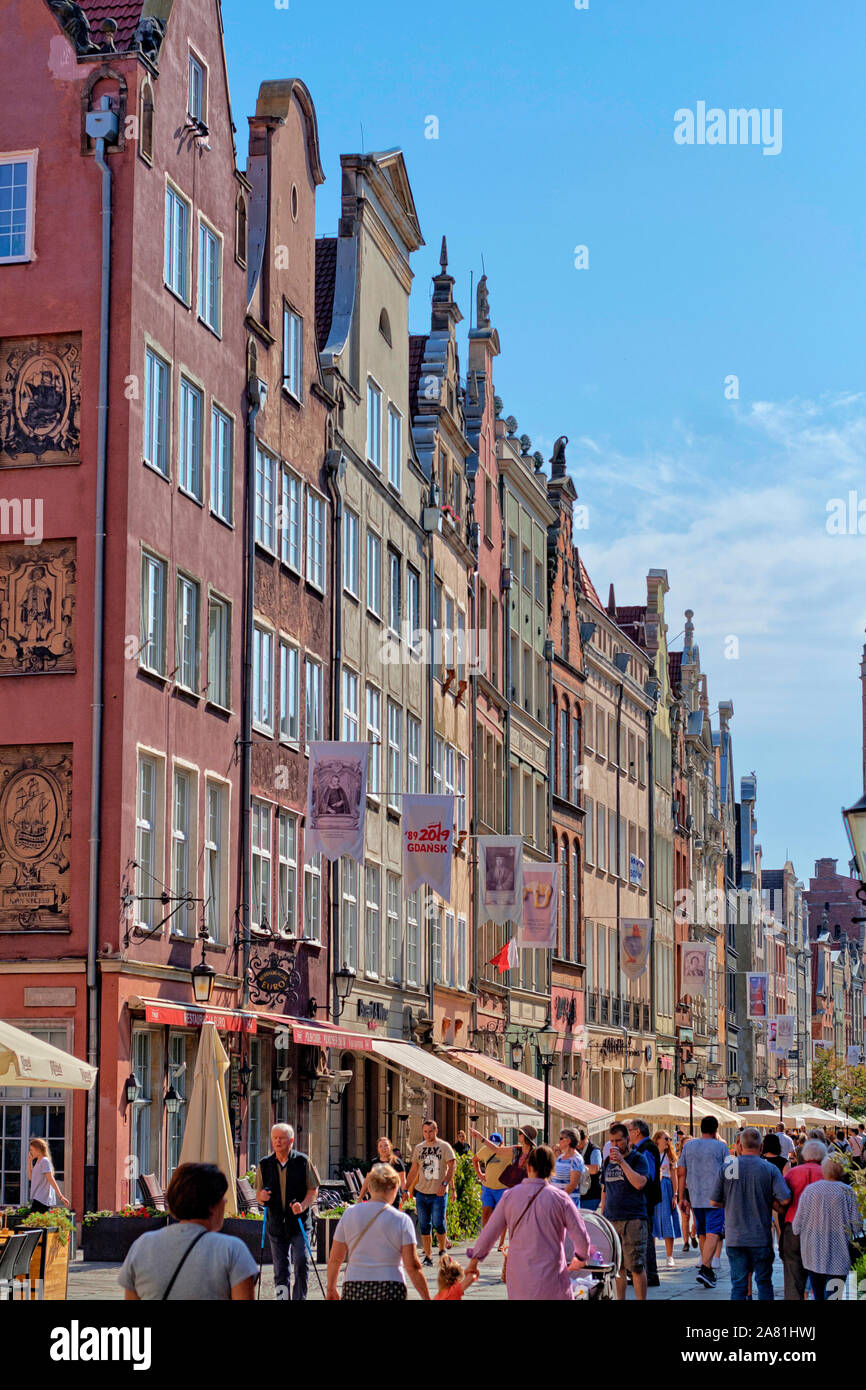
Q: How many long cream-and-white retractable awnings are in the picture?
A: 2